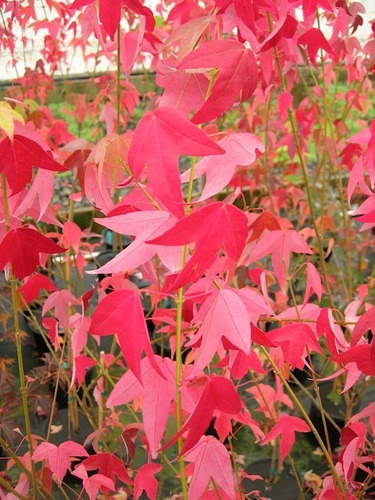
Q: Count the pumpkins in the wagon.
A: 0